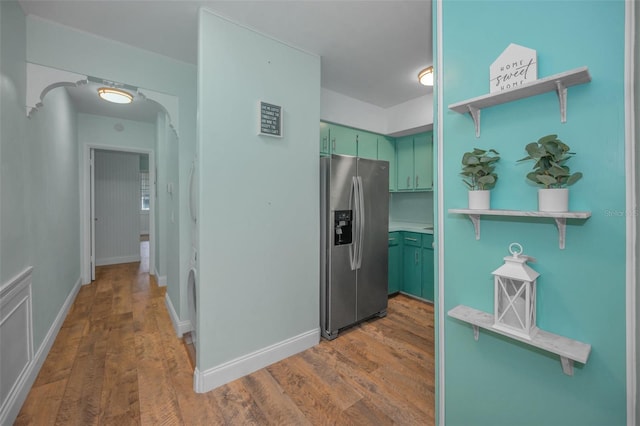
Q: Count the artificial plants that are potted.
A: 2